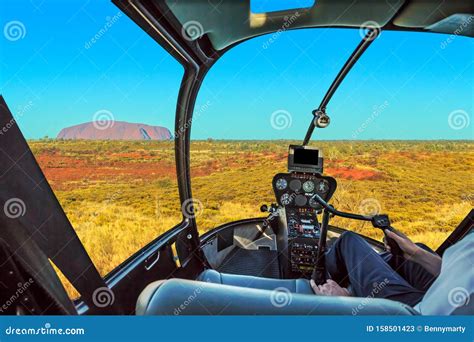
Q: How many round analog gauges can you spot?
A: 7